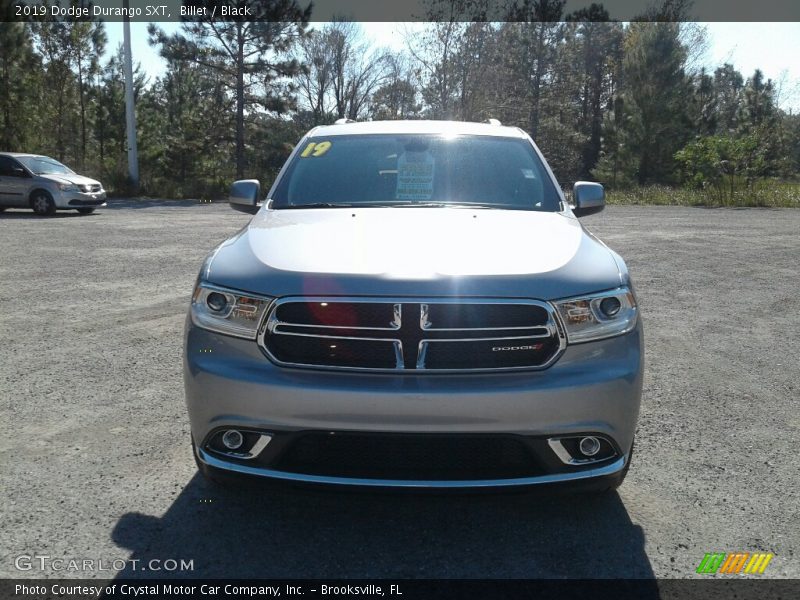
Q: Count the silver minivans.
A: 1